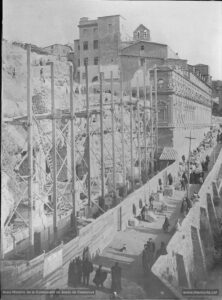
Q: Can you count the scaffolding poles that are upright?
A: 12